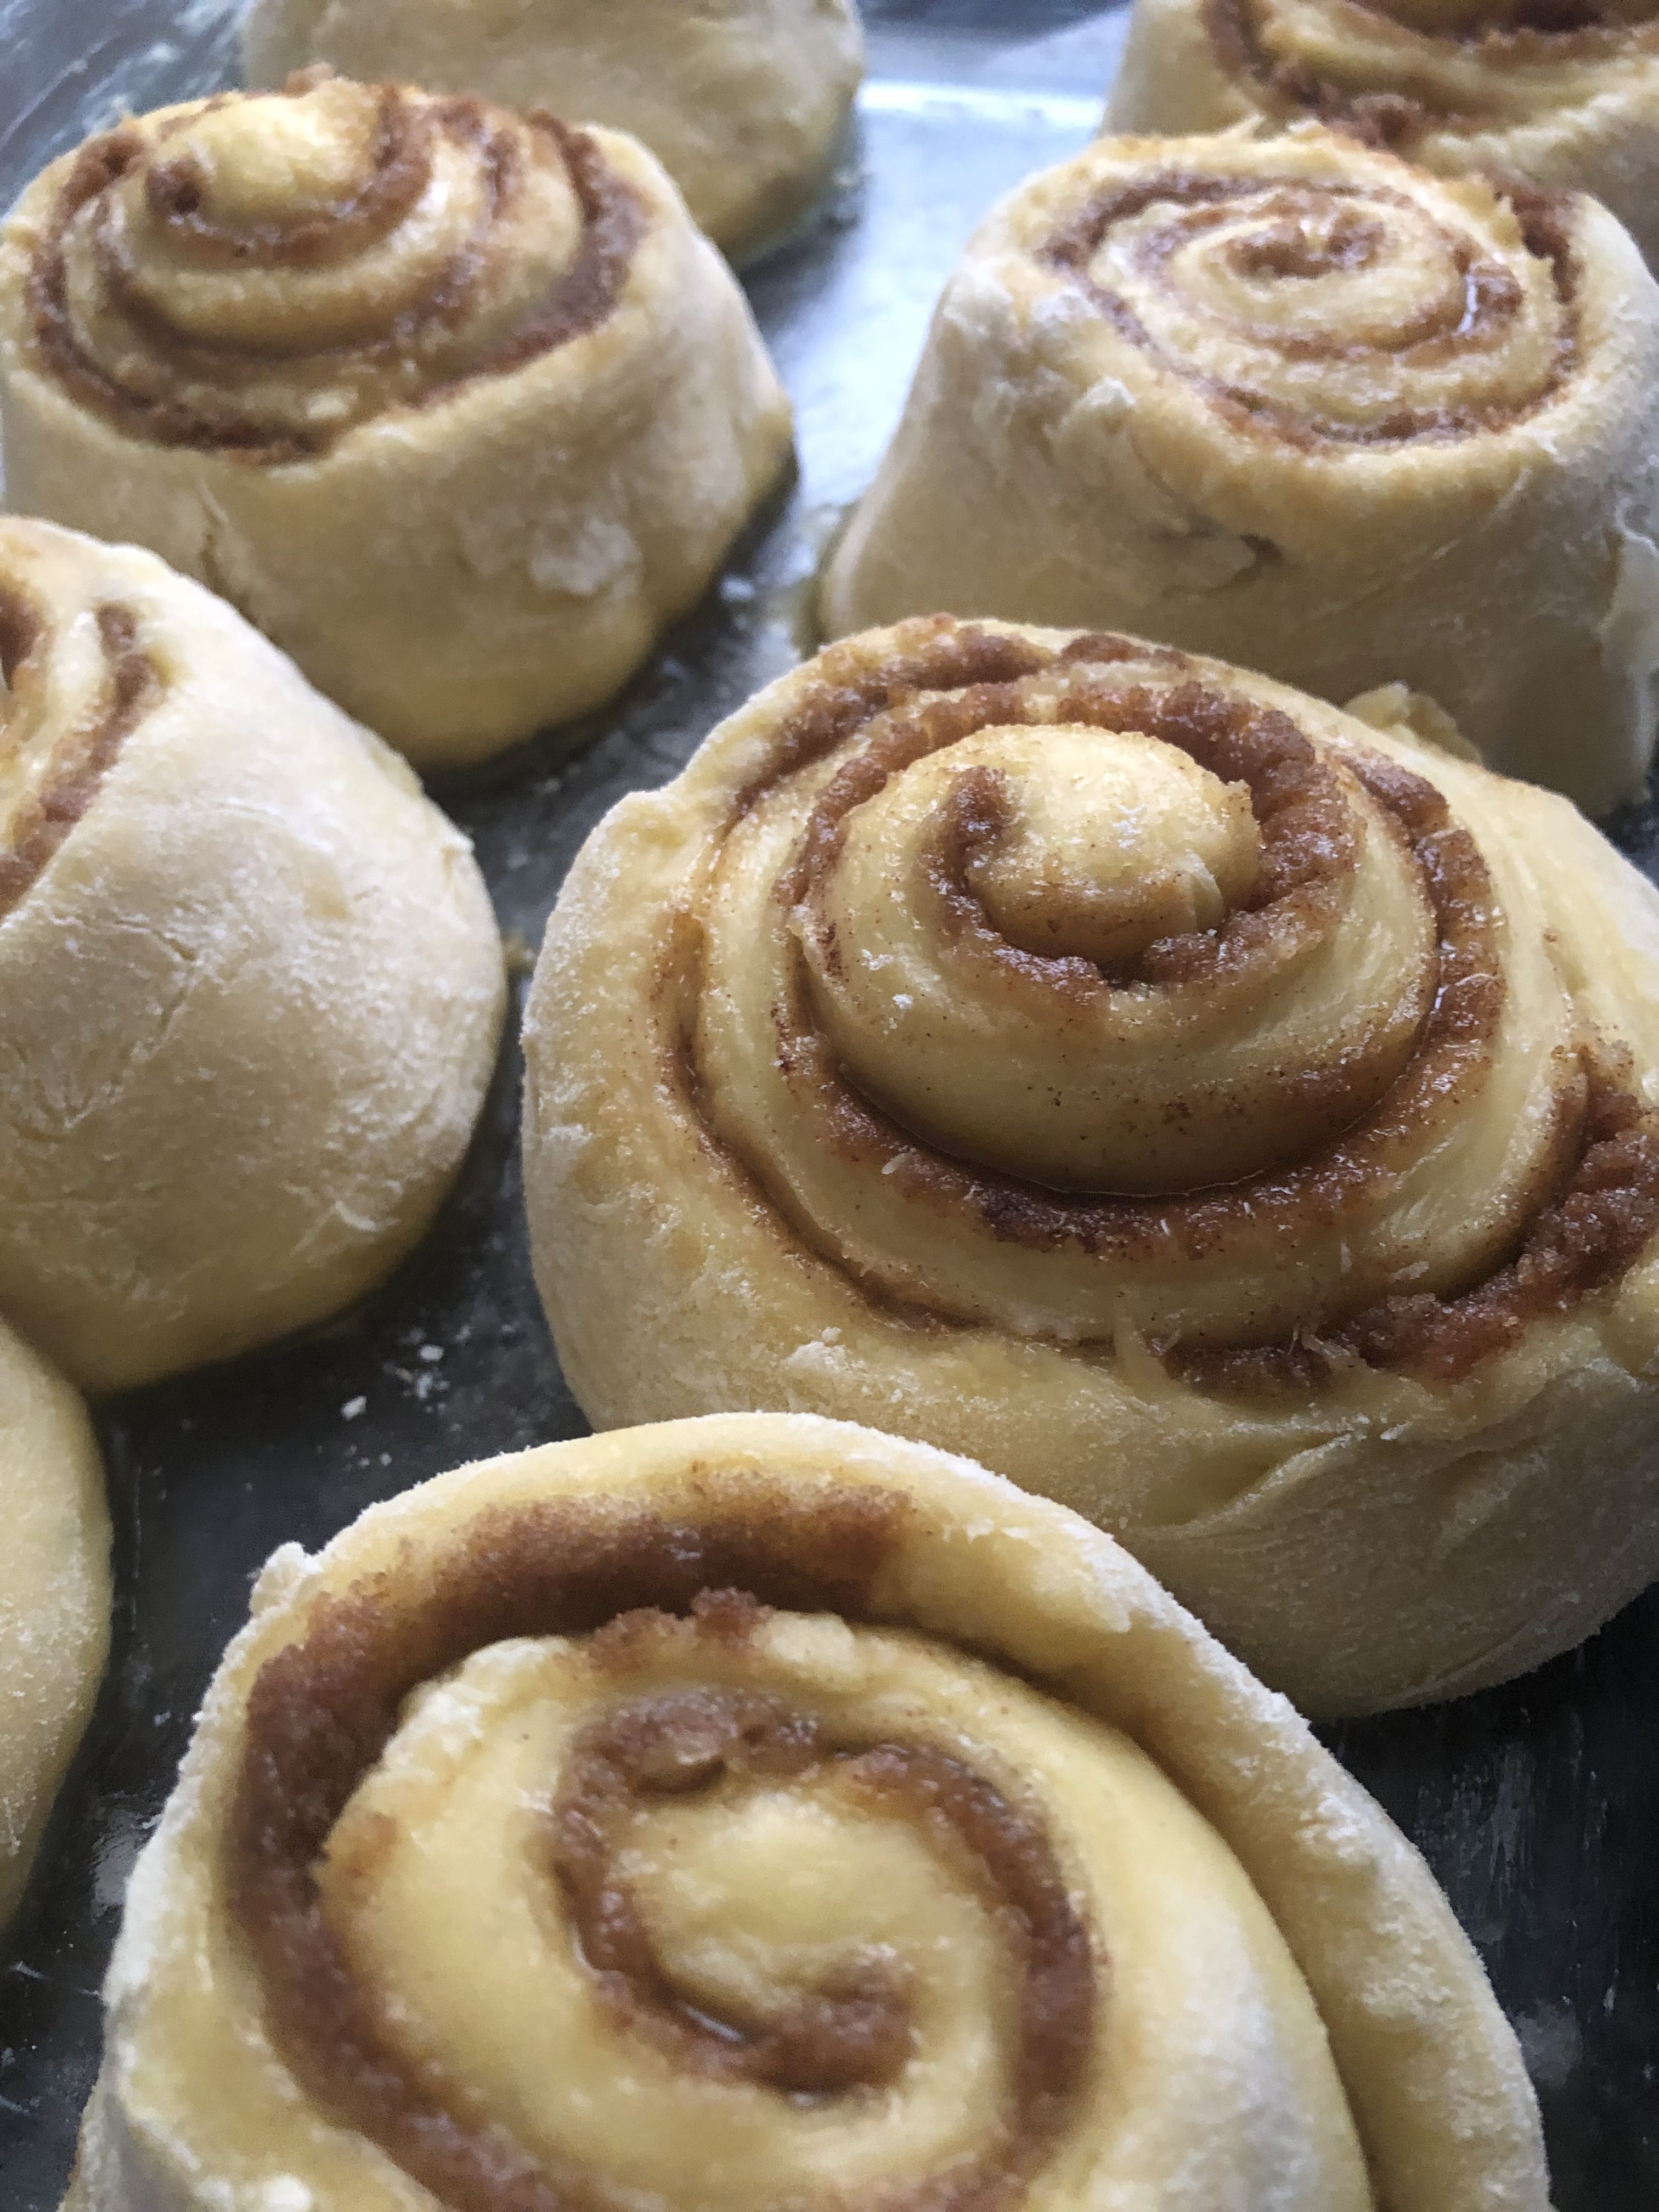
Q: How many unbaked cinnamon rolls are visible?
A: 8